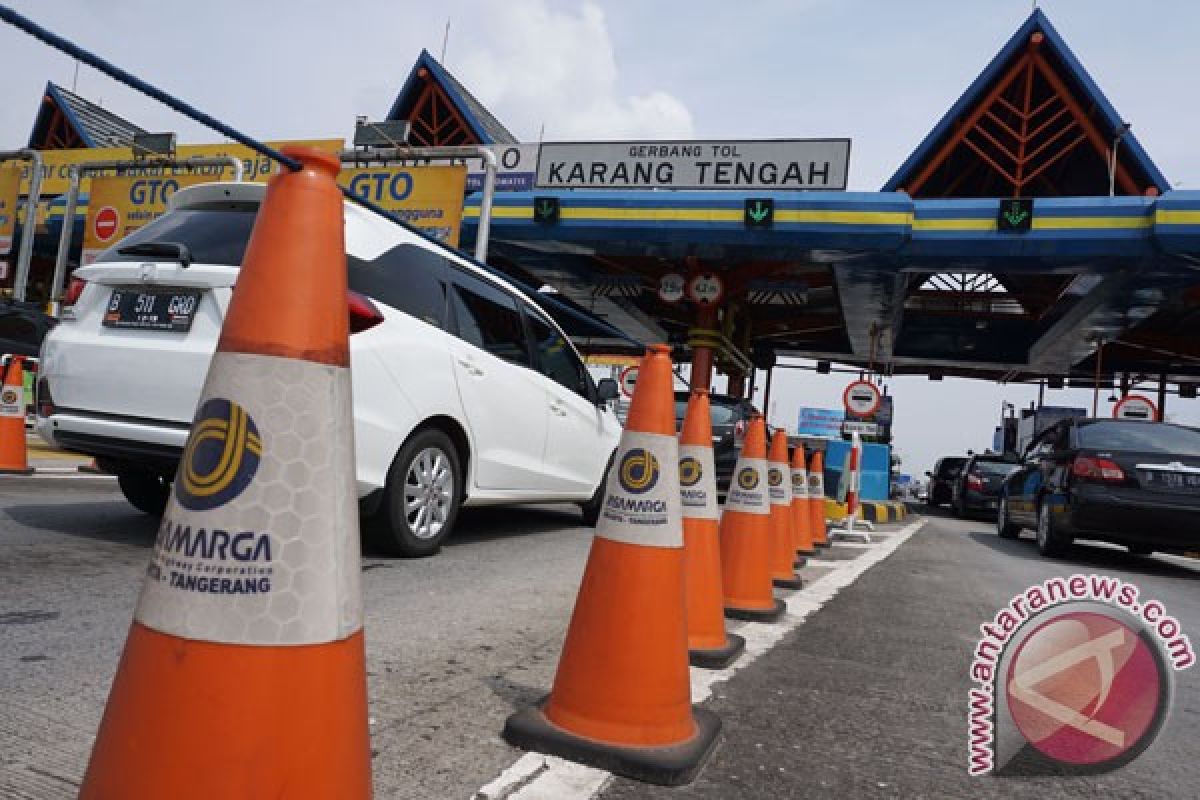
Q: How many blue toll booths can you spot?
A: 1